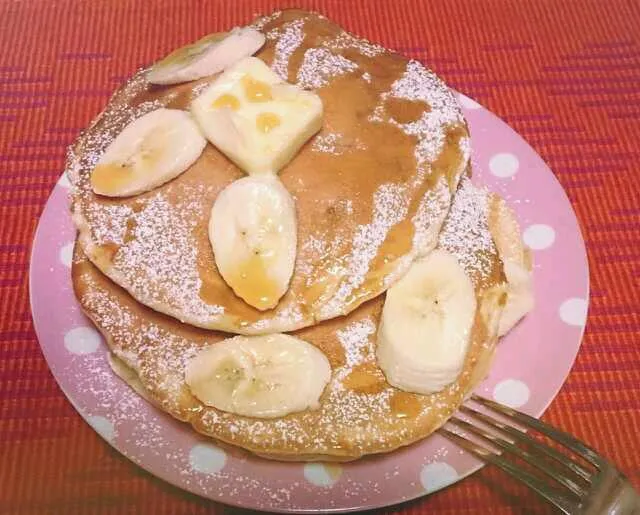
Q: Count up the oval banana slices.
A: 5